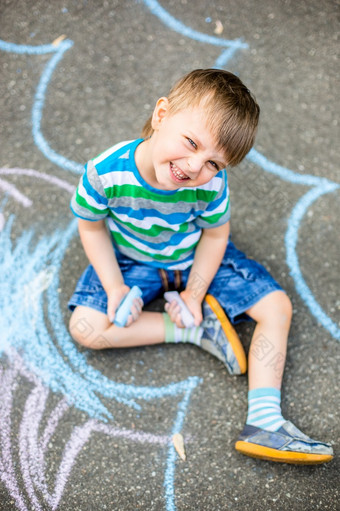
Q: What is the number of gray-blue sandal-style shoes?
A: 2